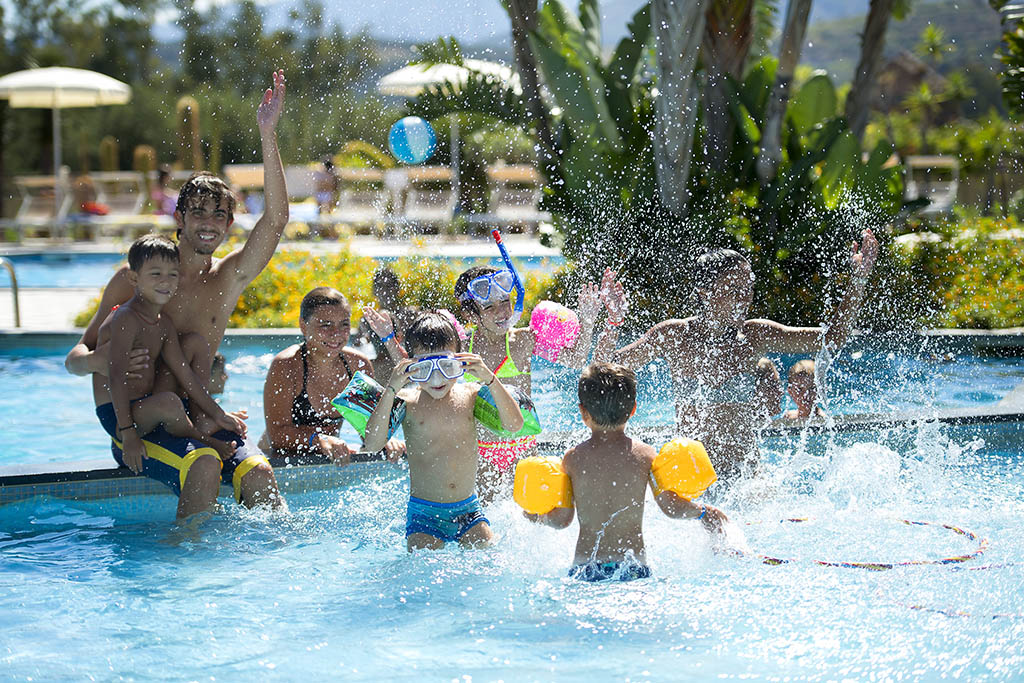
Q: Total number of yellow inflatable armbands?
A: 2